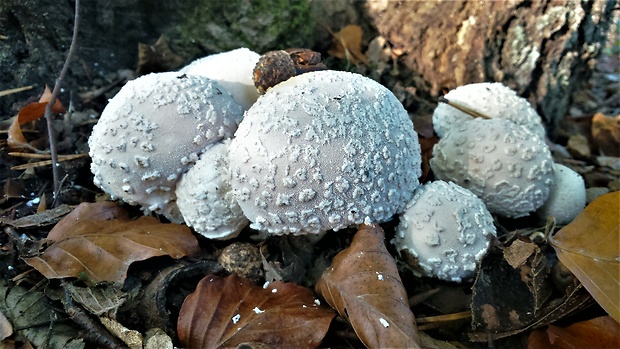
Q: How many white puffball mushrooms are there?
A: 8